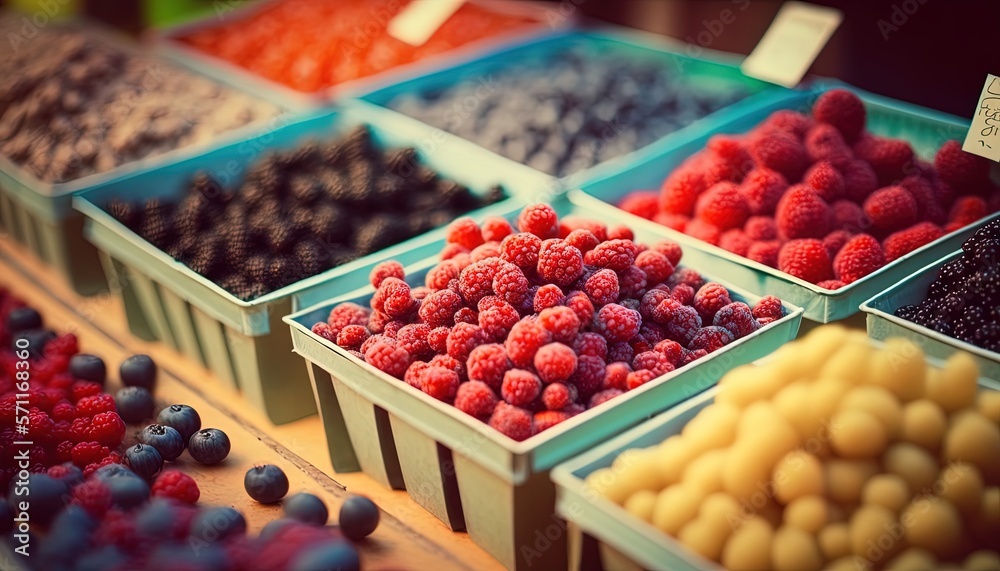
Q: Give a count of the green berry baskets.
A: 8